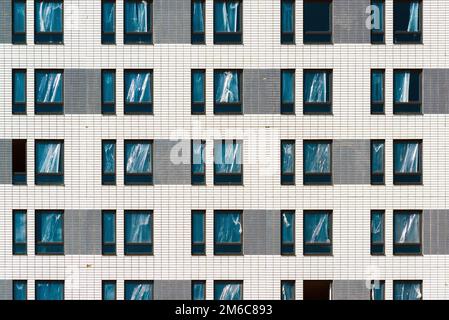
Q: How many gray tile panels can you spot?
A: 15